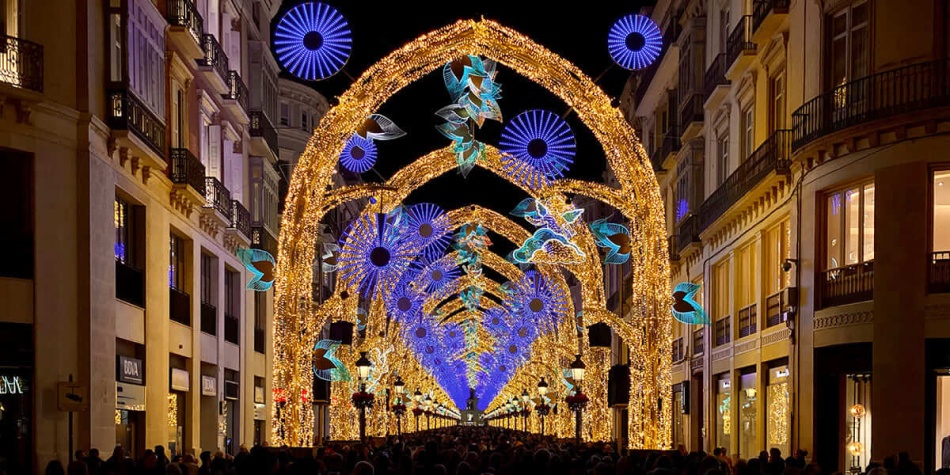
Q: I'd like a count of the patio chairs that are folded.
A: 0